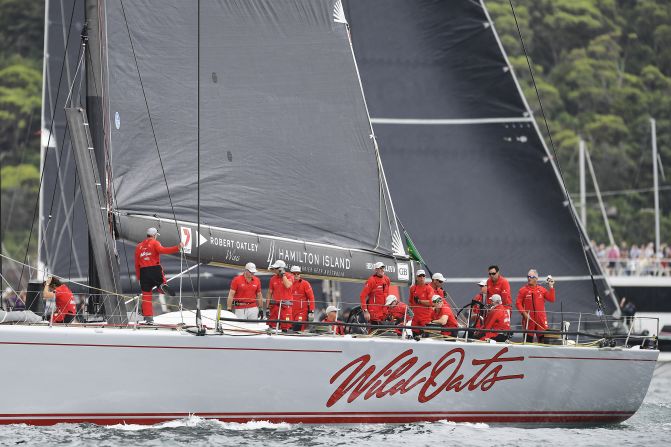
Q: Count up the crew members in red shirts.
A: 15